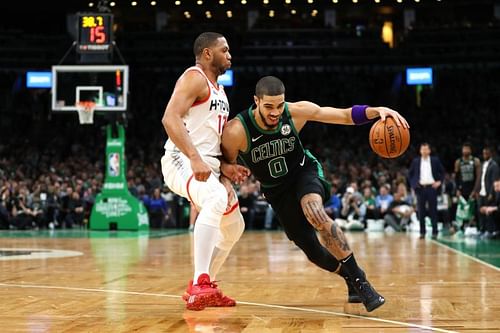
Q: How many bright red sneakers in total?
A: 2